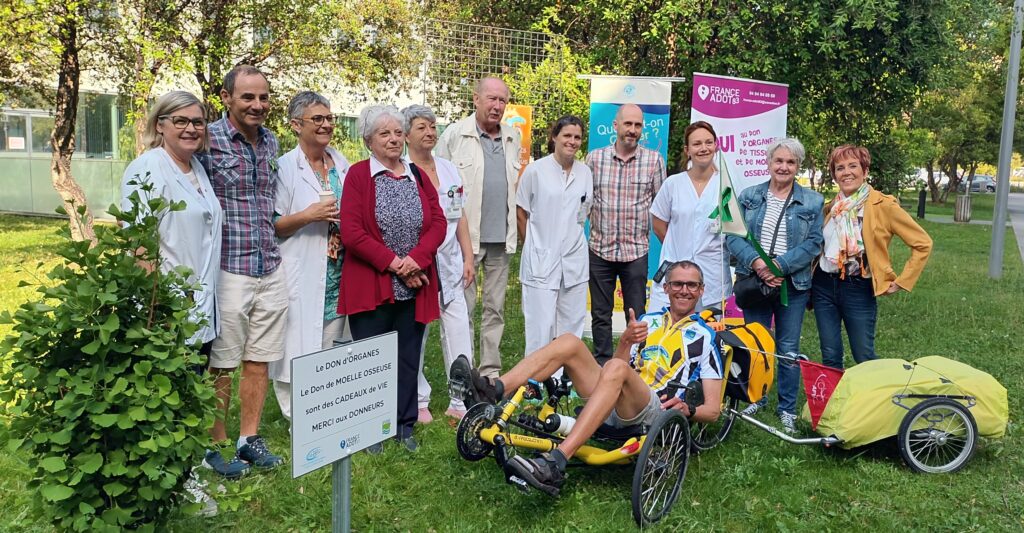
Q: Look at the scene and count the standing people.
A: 11